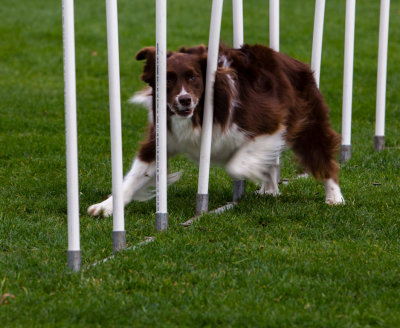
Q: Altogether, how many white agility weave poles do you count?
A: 9